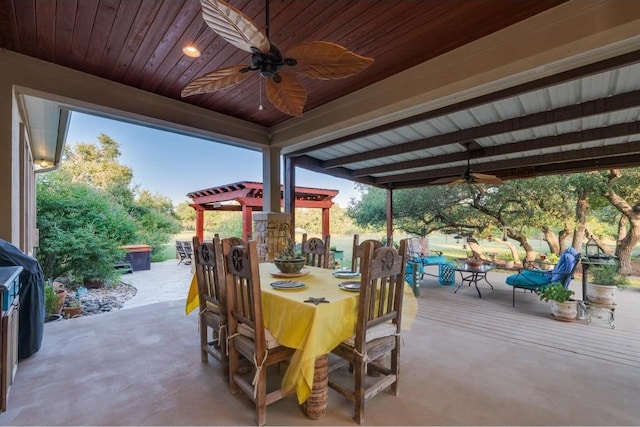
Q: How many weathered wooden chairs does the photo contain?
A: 6